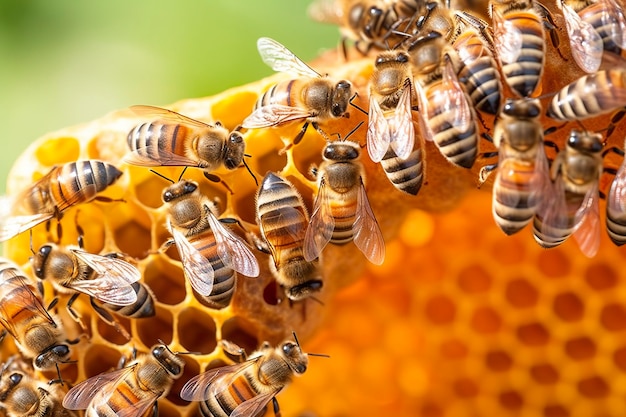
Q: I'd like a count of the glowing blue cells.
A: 0